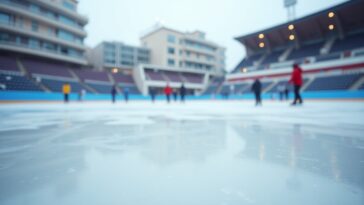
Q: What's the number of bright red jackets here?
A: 2